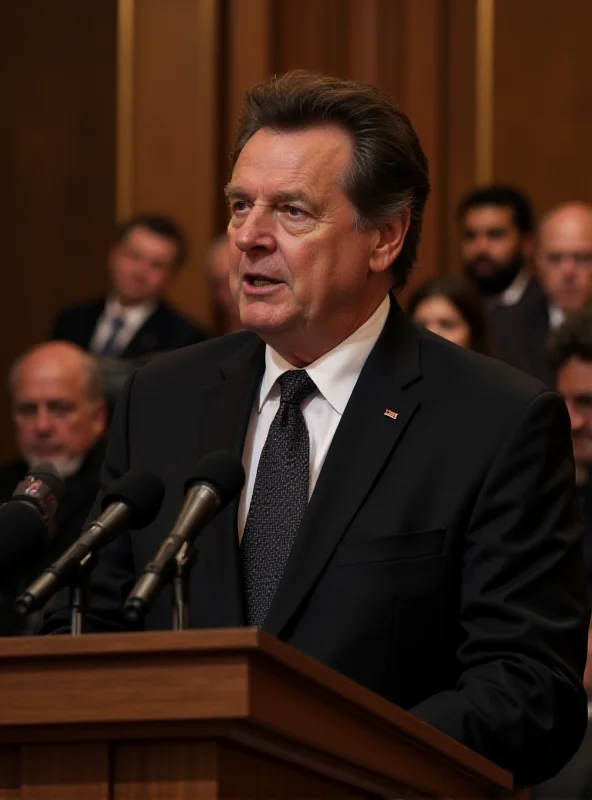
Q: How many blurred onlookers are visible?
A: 7